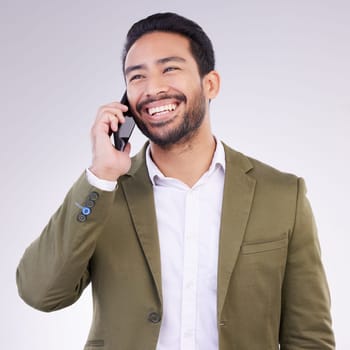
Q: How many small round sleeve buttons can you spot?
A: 4